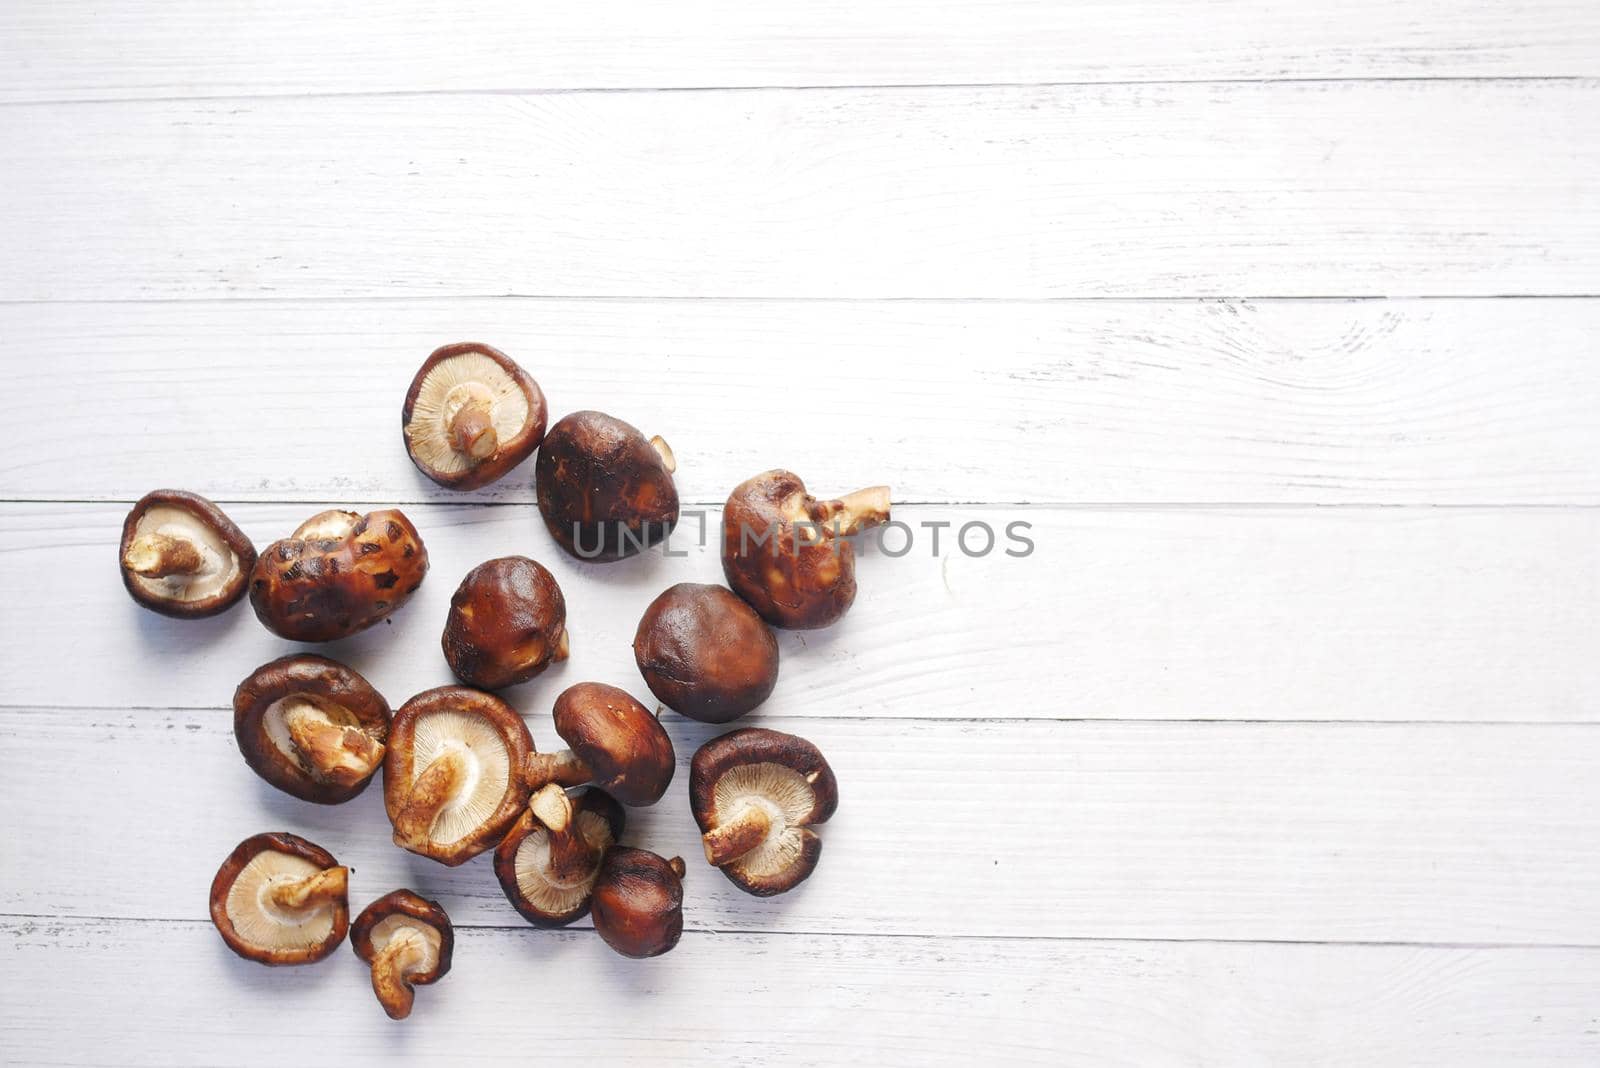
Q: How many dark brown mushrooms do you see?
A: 15